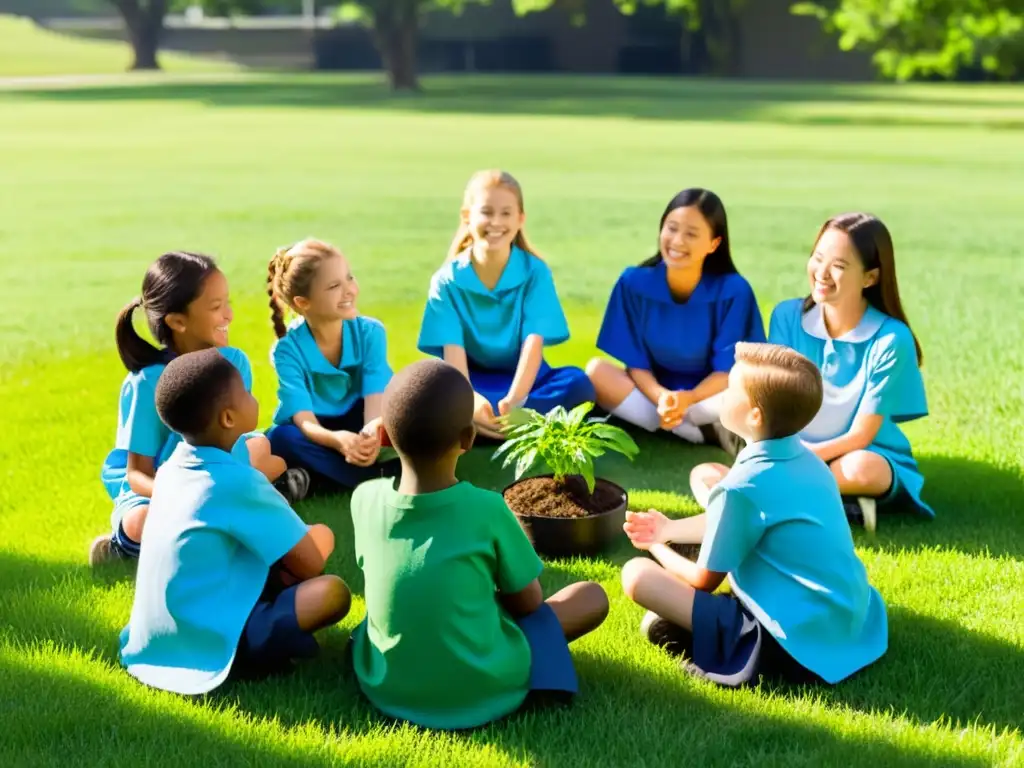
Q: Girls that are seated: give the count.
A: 5